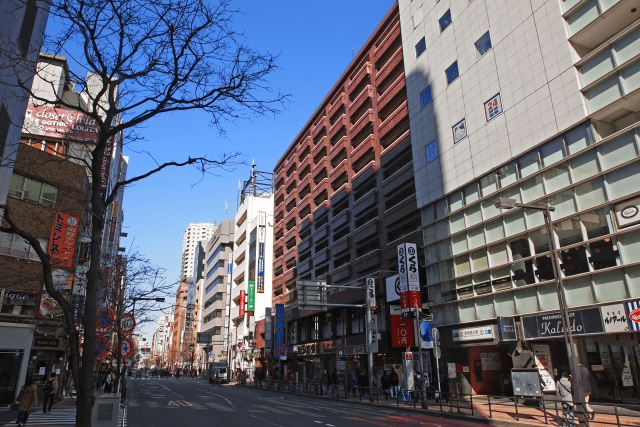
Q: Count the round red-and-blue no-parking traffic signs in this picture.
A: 2